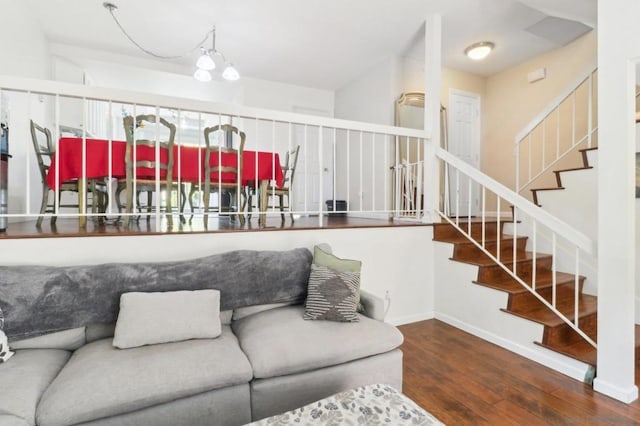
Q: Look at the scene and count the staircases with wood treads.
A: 2